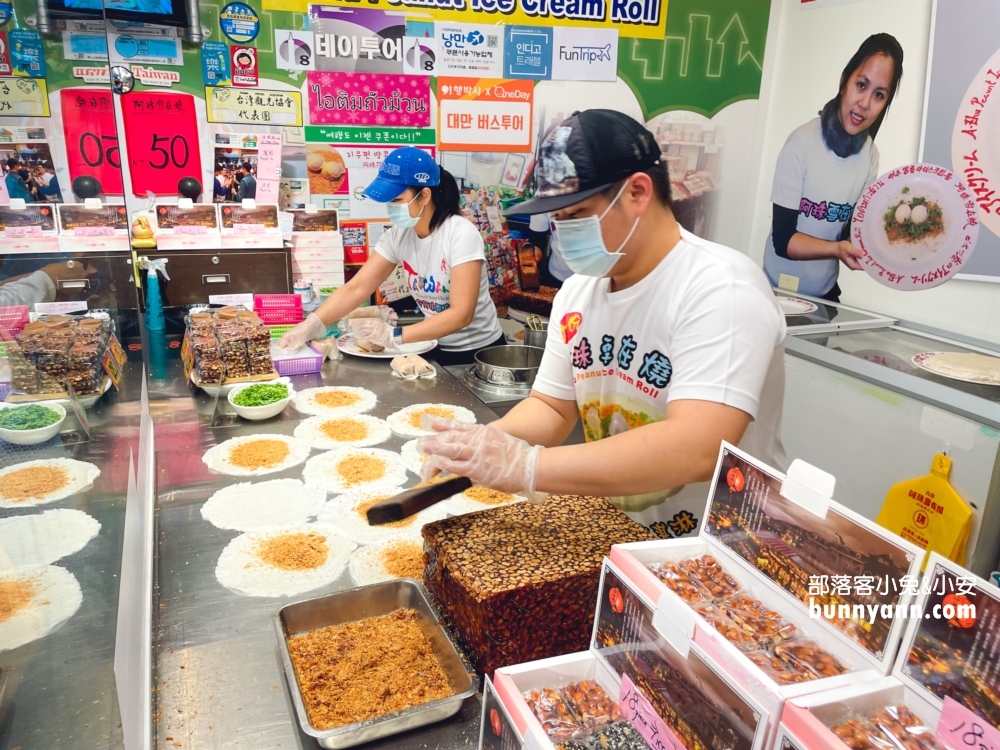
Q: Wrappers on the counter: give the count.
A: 11